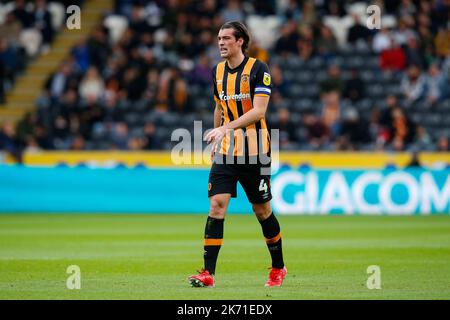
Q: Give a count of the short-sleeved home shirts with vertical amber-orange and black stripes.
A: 1